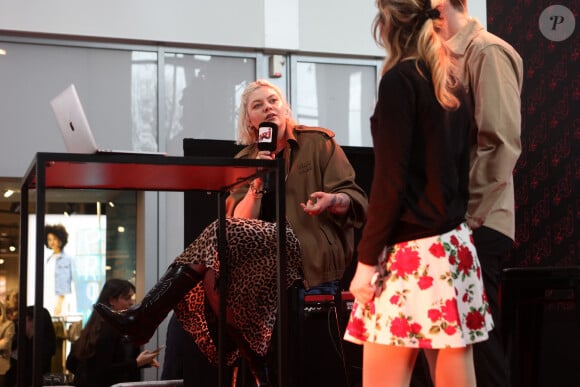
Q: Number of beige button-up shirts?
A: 1